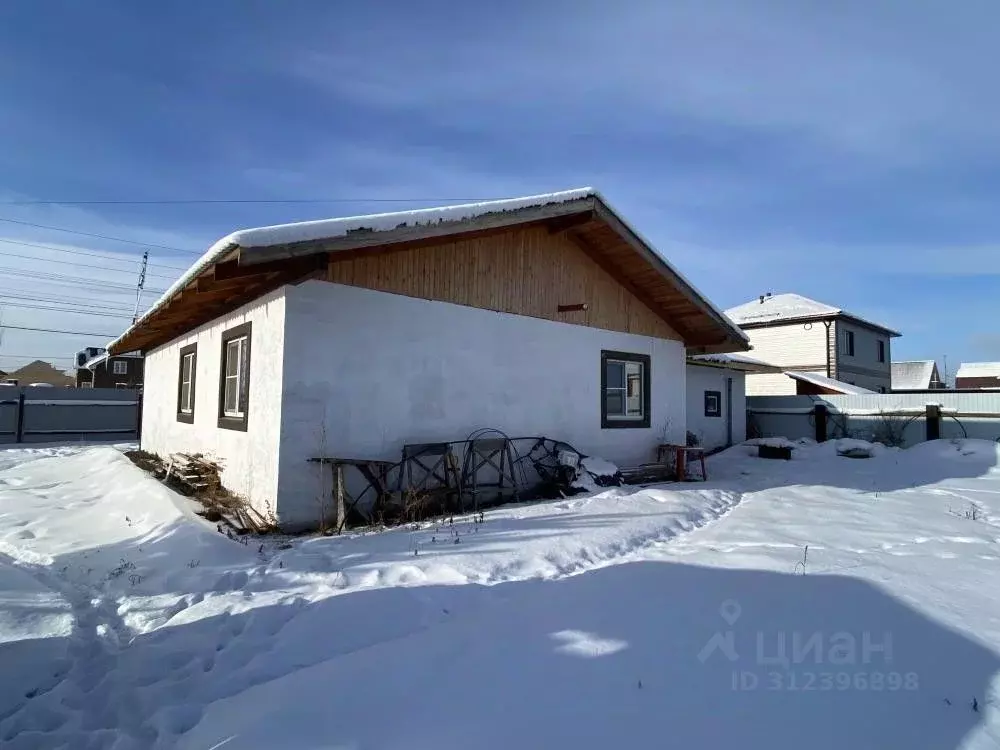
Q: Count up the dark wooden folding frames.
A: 2